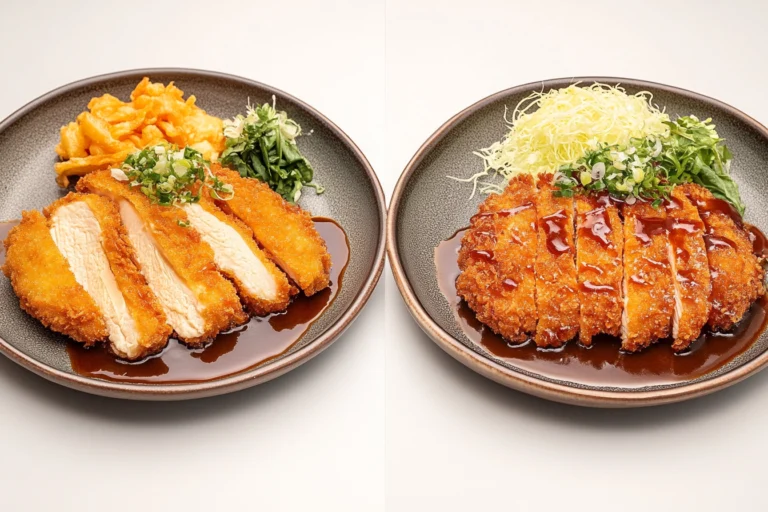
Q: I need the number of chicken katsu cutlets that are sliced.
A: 2